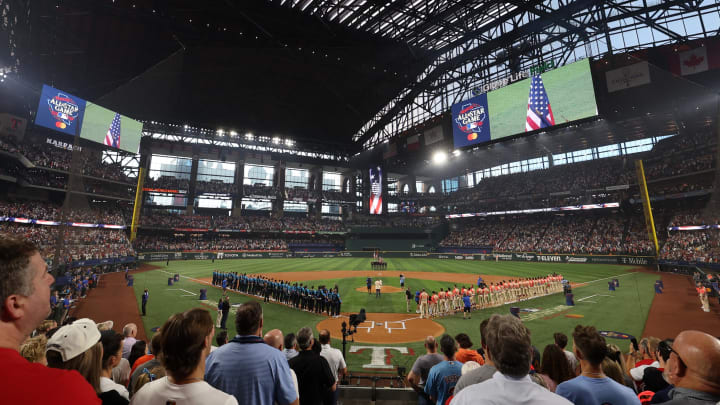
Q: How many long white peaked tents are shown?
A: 0